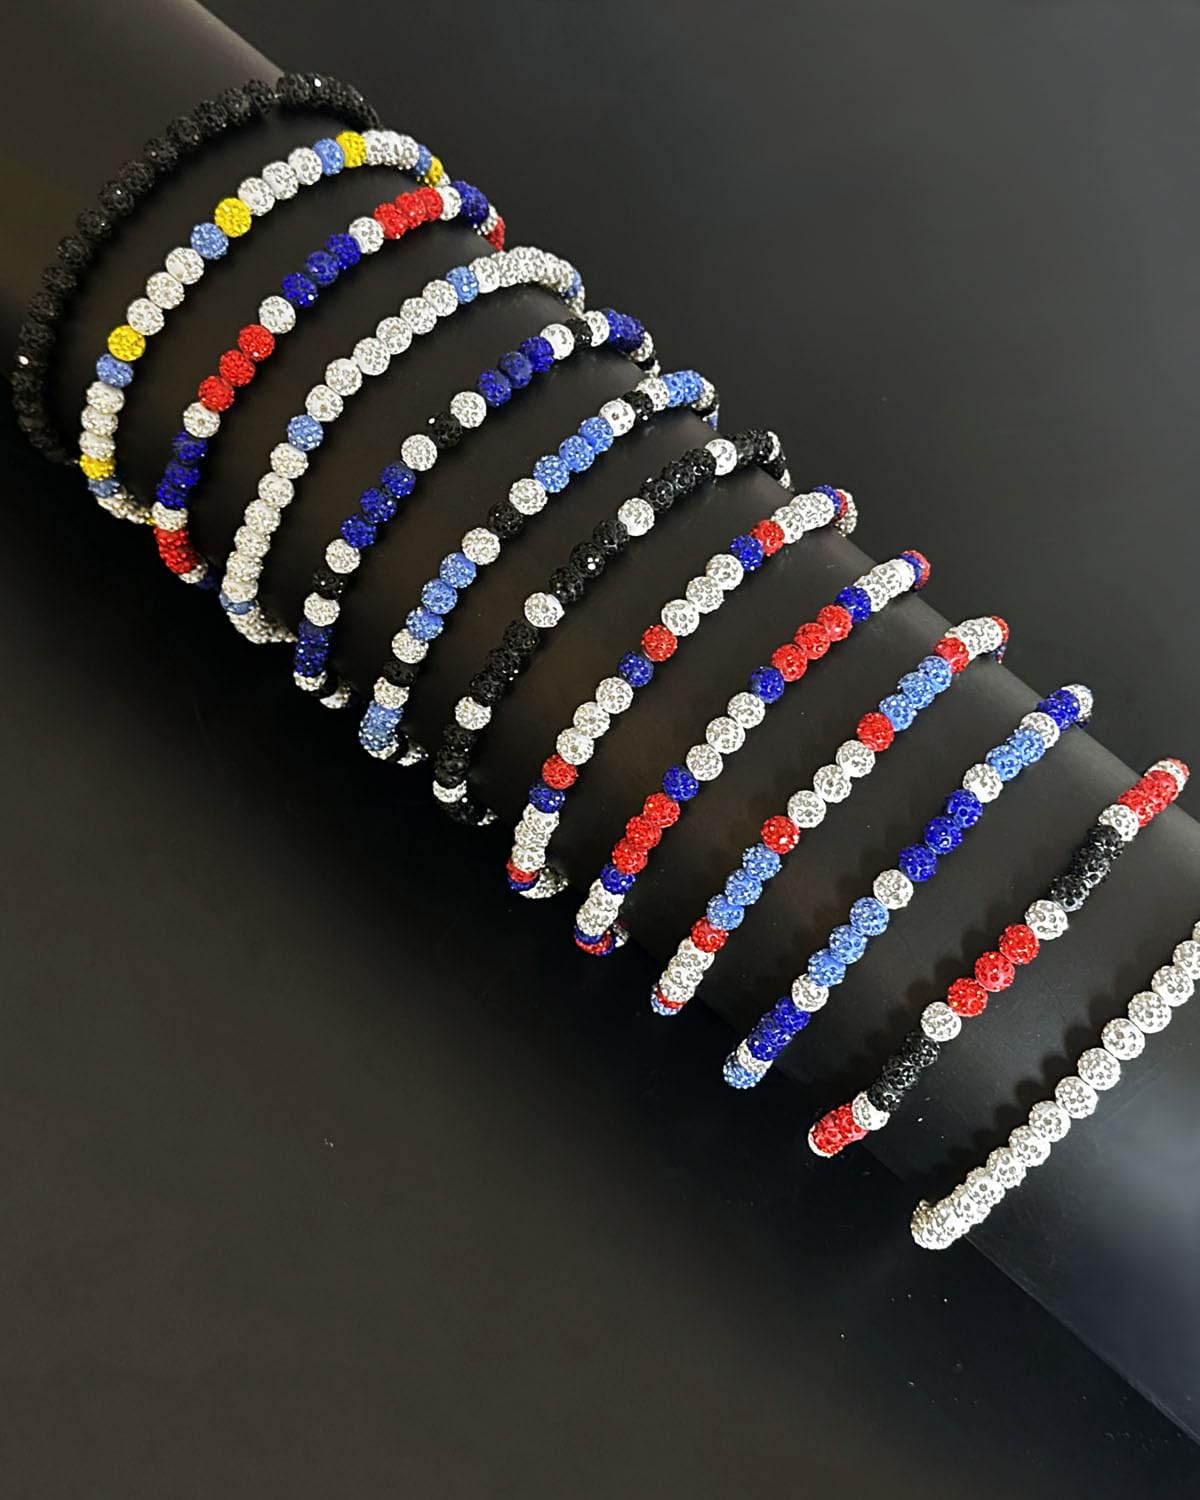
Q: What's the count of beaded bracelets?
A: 13